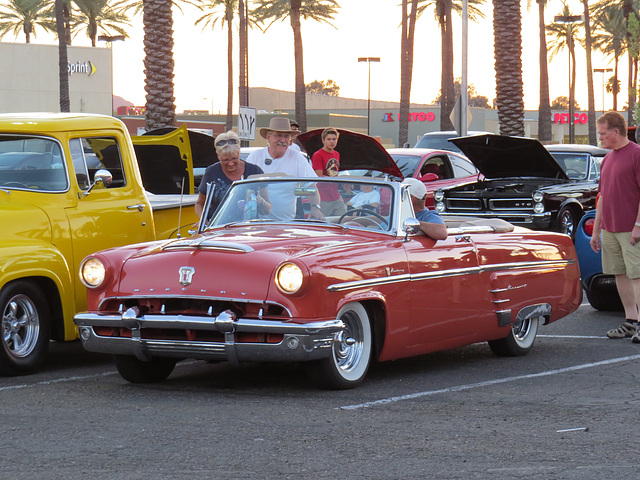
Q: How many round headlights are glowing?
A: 2